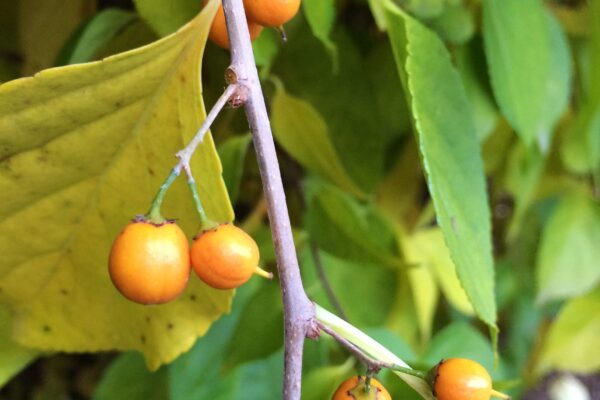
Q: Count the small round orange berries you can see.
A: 6